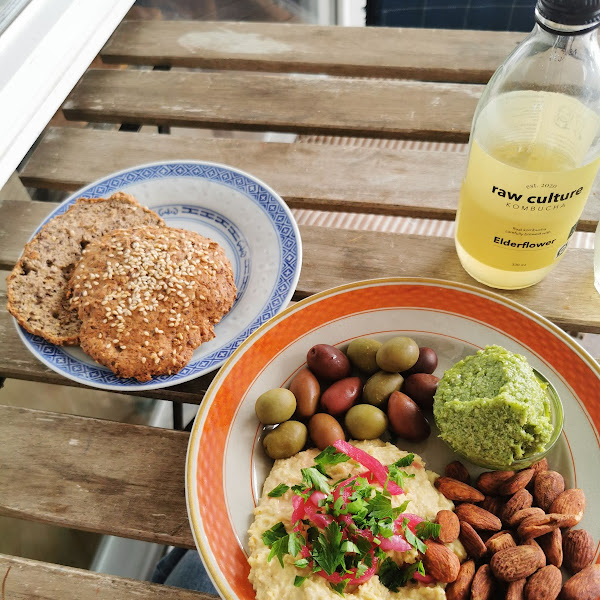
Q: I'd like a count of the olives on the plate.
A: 13